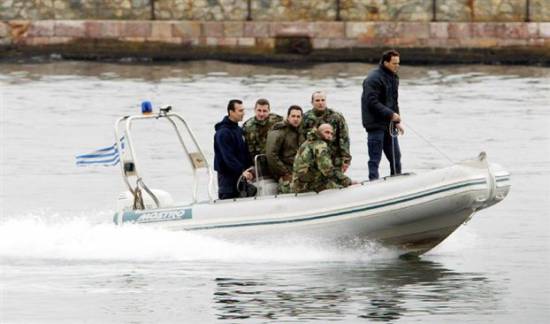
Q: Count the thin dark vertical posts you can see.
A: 5